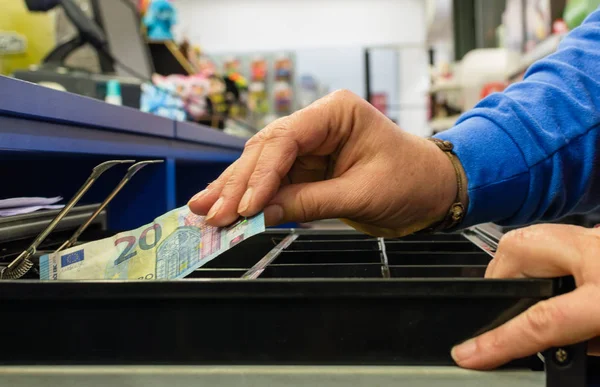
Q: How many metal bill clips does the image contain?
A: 2